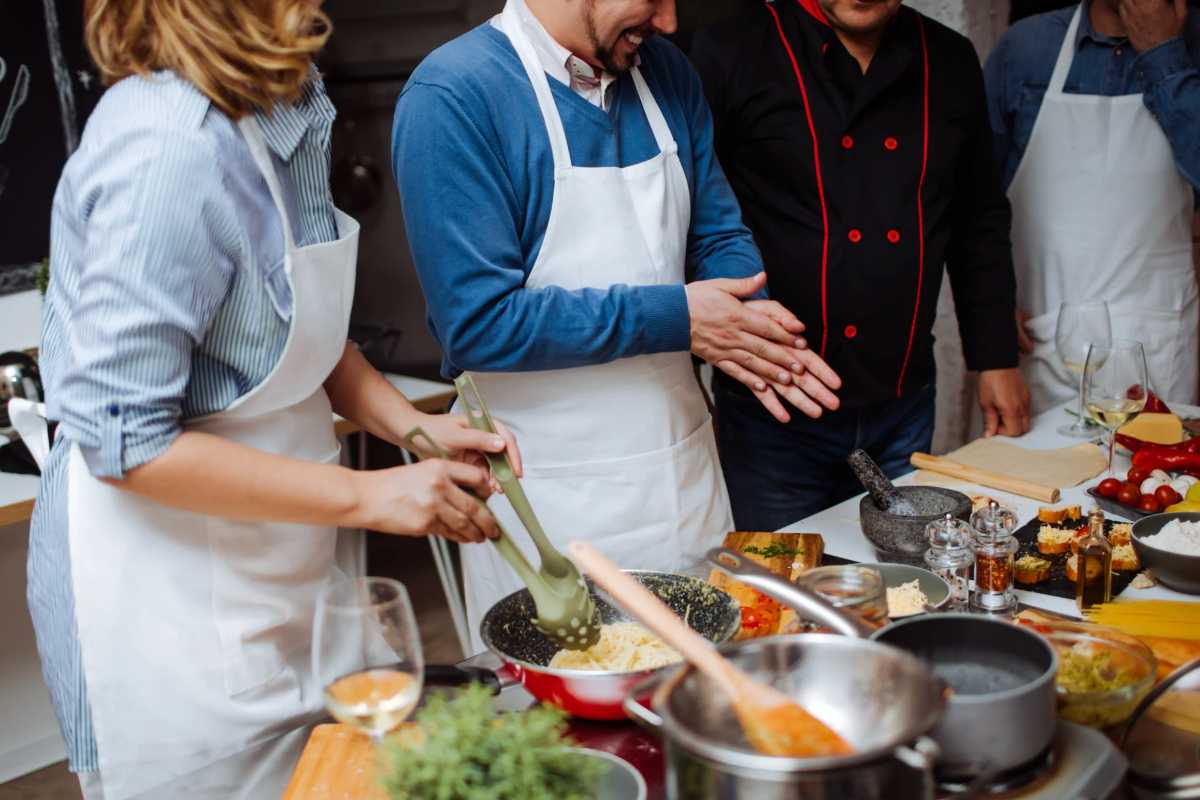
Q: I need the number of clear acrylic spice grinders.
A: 2